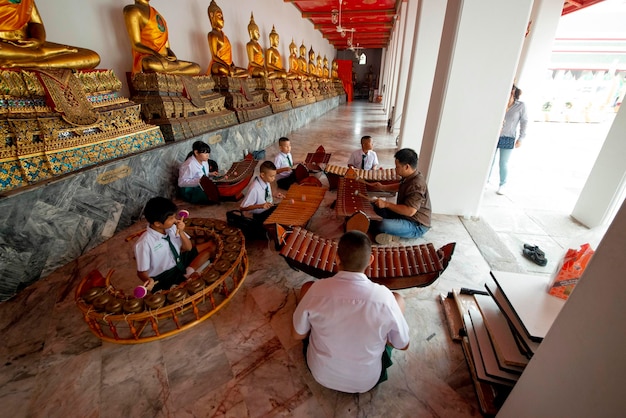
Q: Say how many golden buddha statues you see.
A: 11